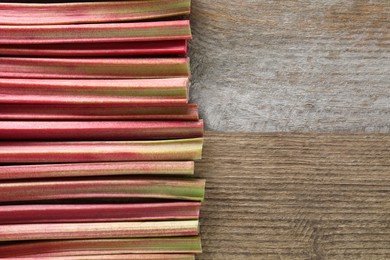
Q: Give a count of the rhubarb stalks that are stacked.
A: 14